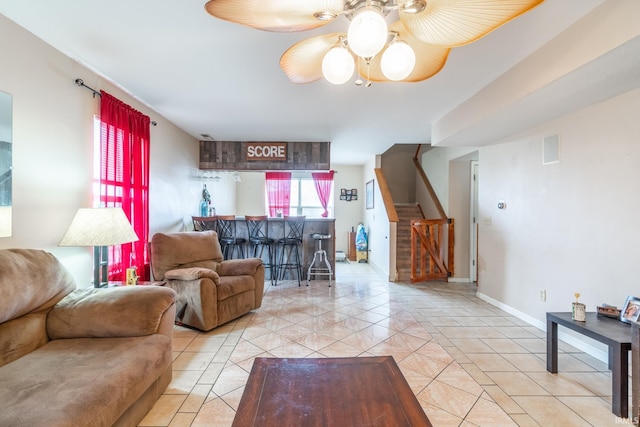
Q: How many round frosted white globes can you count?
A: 3